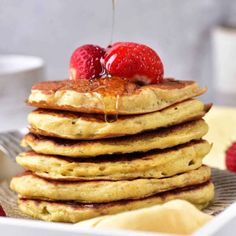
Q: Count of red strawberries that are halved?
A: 2